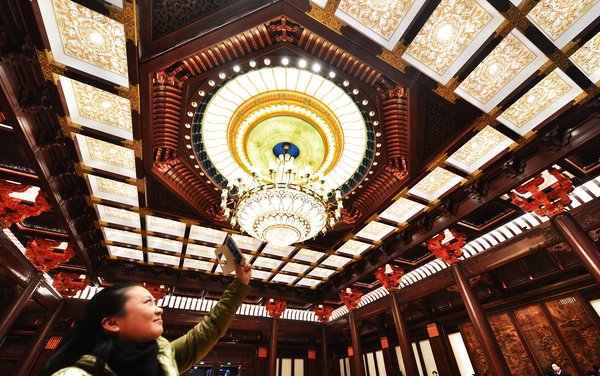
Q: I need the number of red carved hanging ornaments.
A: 10